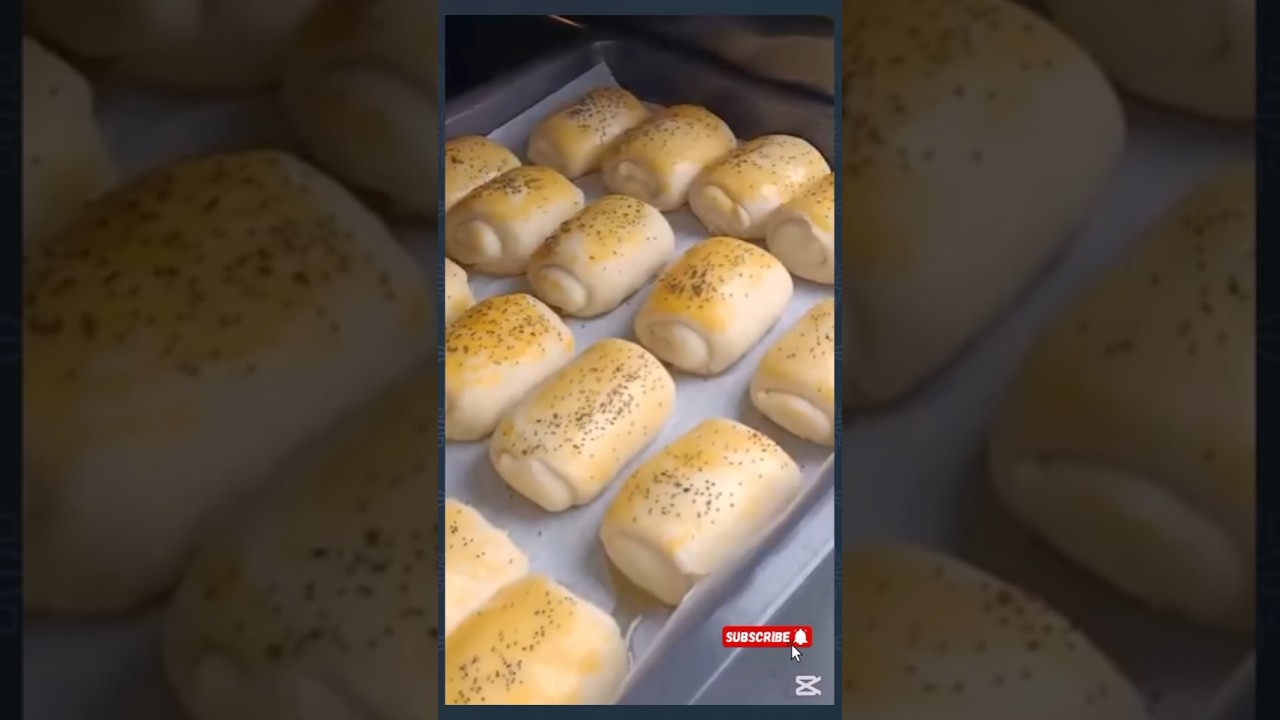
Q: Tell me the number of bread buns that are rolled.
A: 15